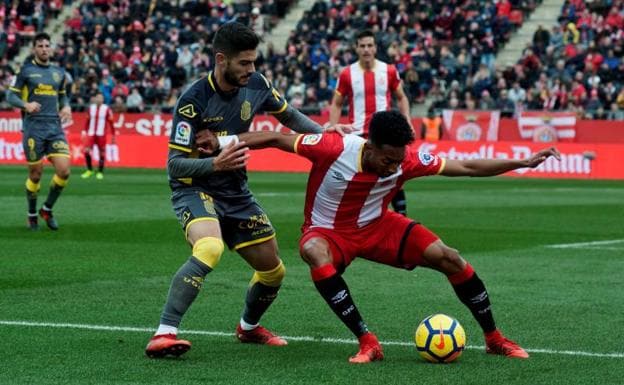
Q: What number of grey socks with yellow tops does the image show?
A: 4